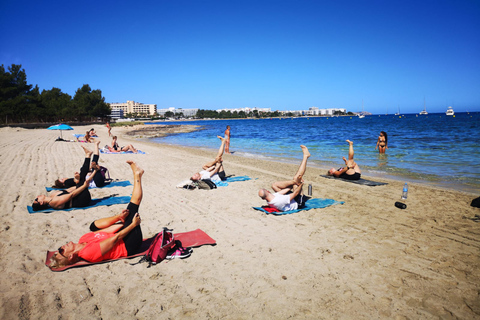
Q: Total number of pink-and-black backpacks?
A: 1